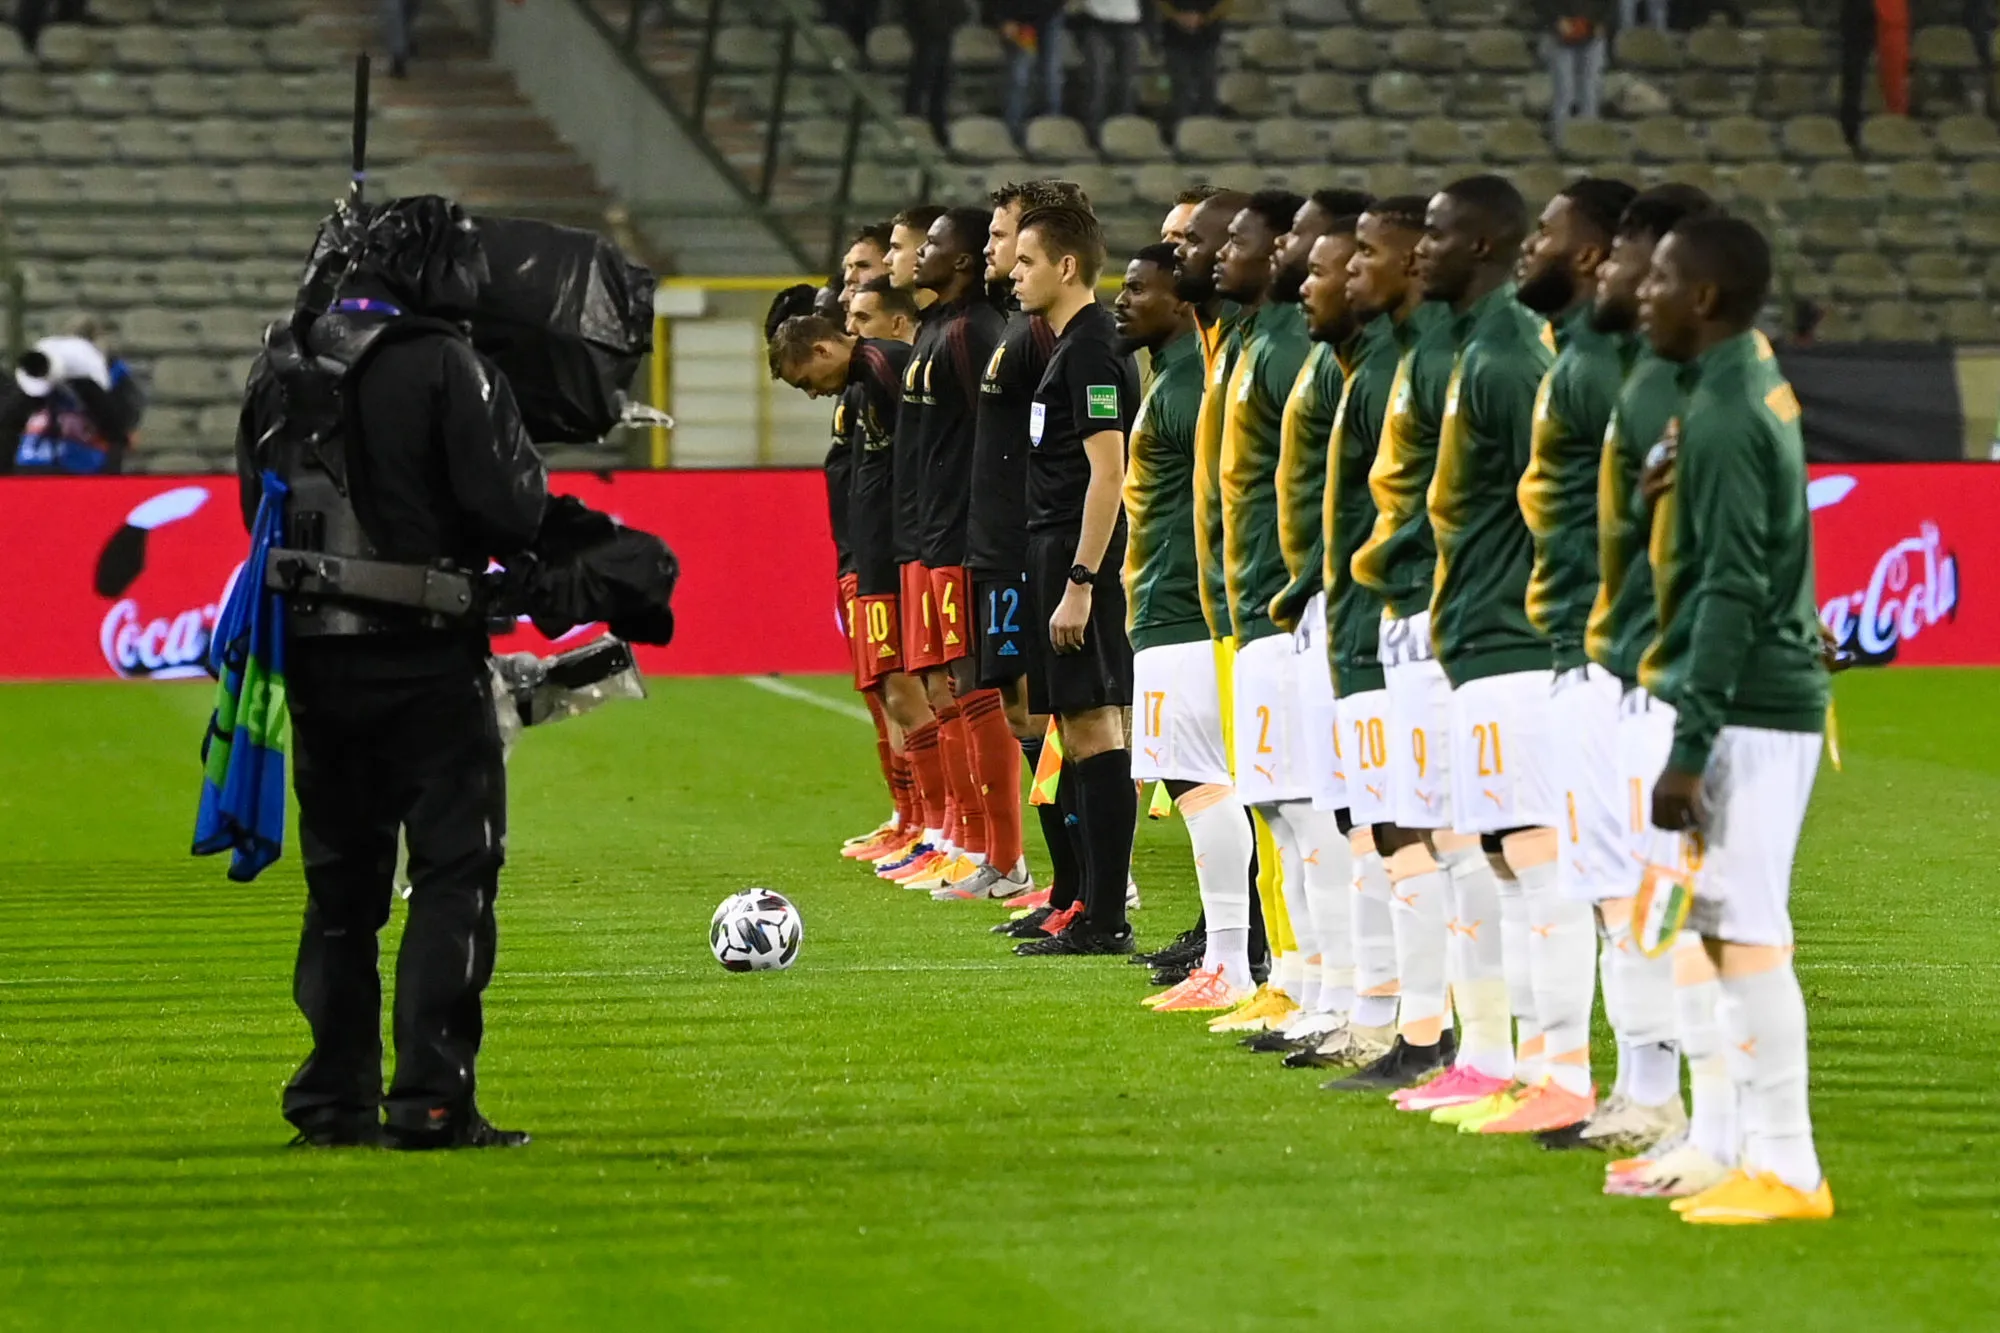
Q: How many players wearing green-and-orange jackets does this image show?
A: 10